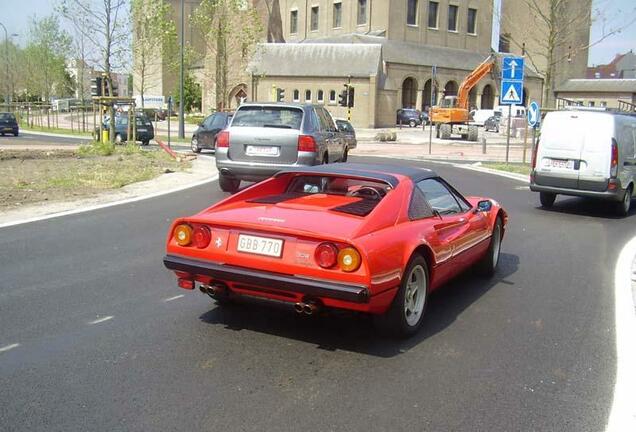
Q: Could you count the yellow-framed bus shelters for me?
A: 0